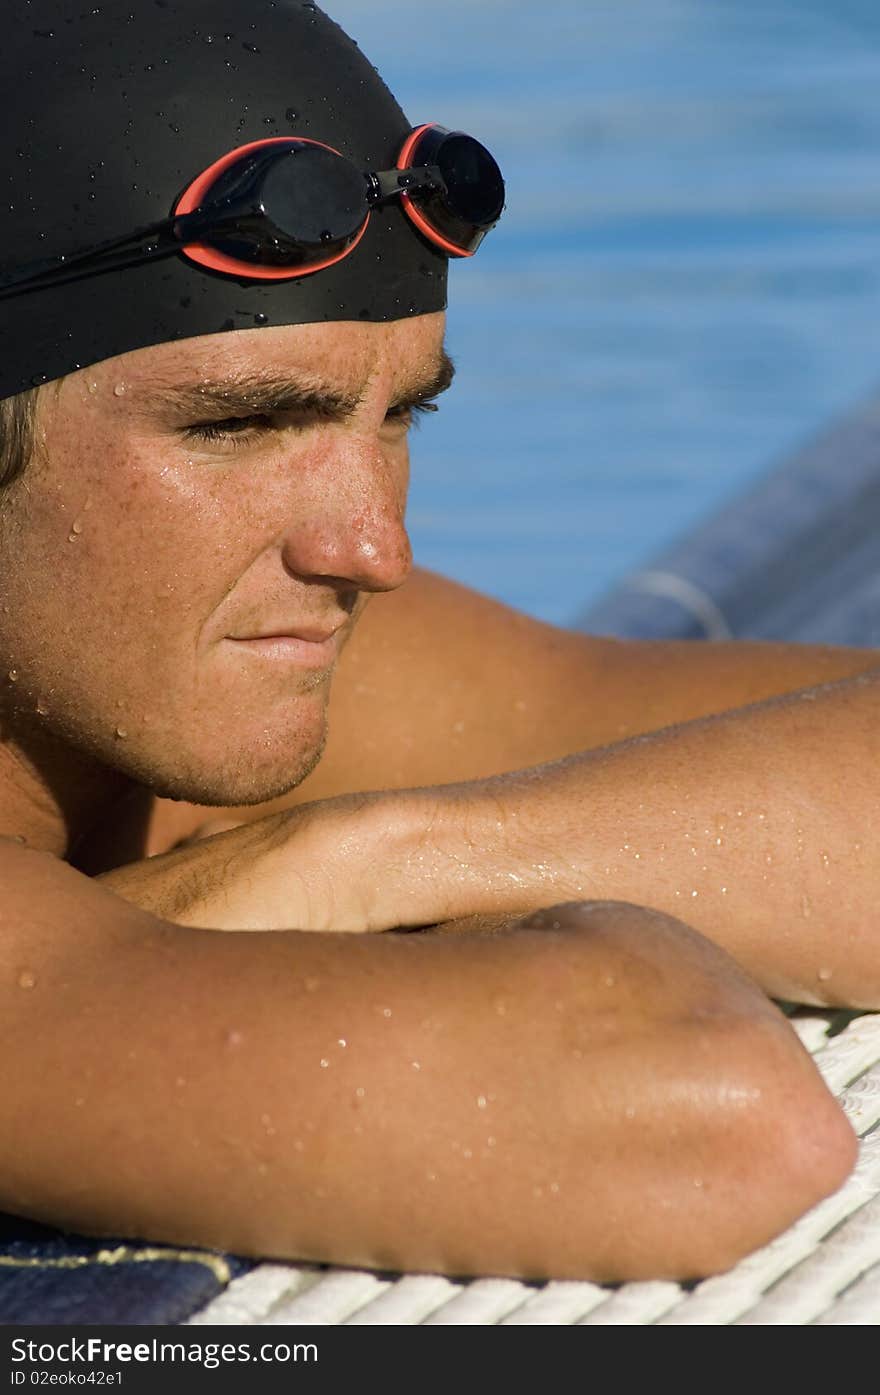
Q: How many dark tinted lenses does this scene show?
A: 2